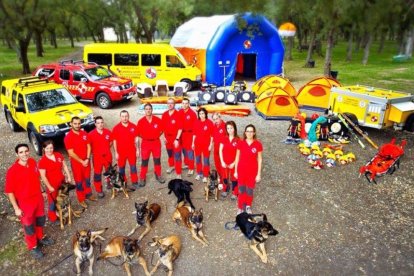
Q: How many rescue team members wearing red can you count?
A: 12